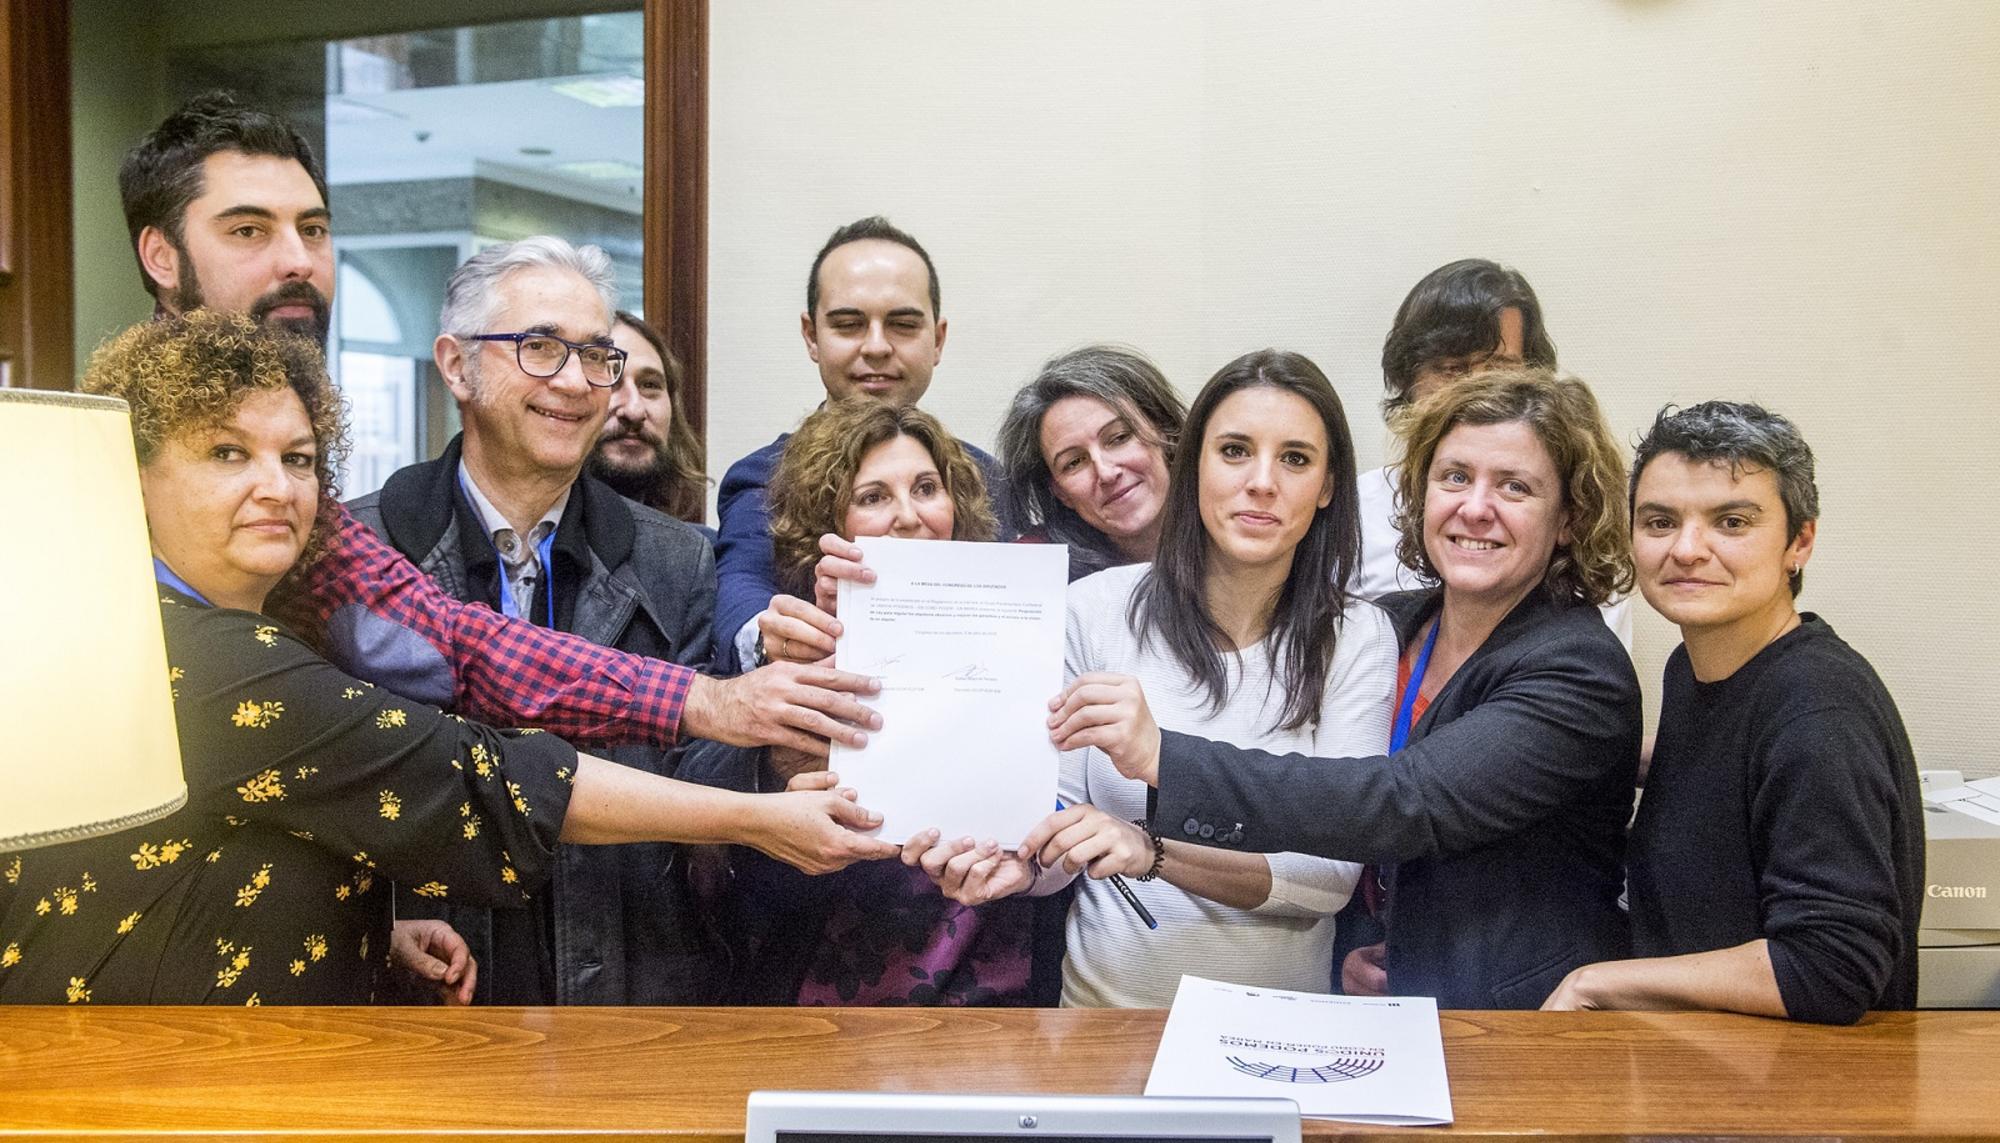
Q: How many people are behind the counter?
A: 11